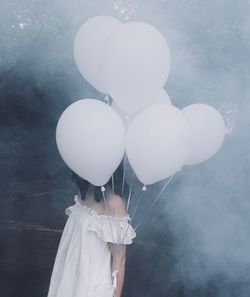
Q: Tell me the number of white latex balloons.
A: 6